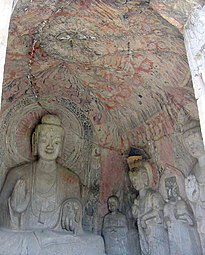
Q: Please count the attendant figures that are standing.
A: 3